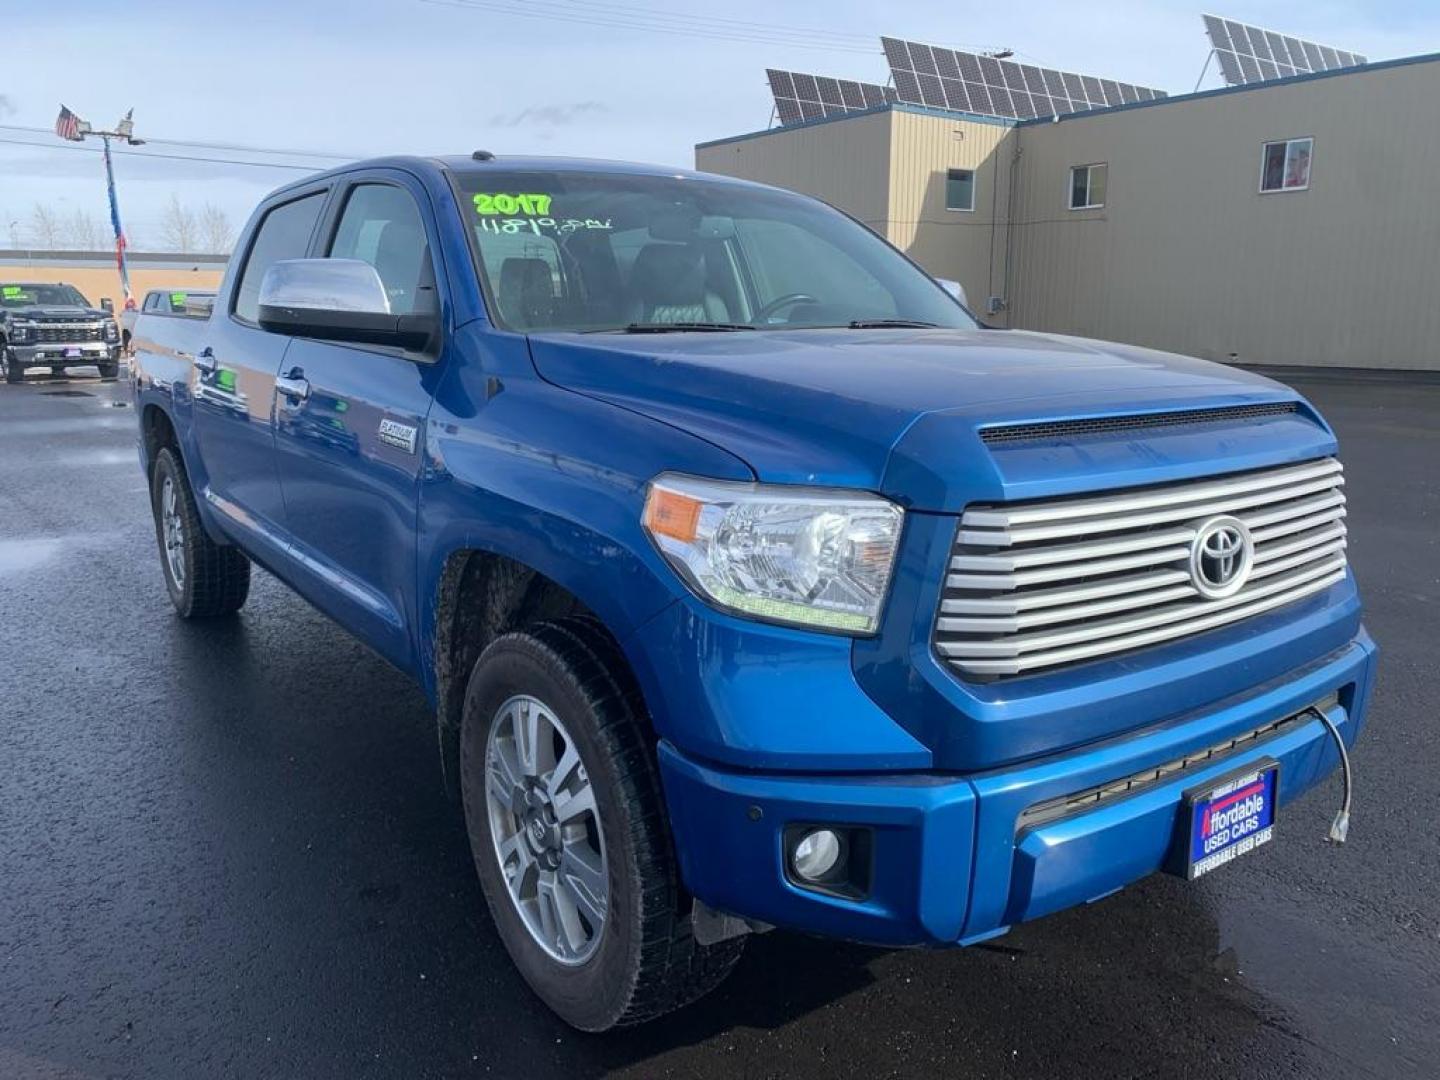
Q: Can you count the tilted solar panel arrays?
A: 3